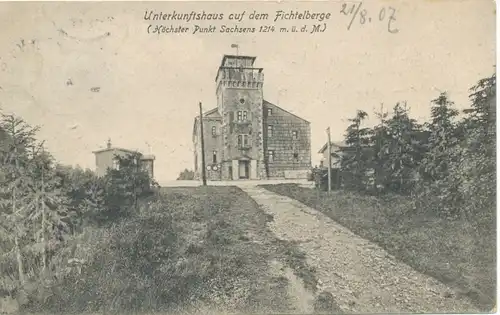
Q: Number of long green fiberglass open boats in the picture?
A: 0